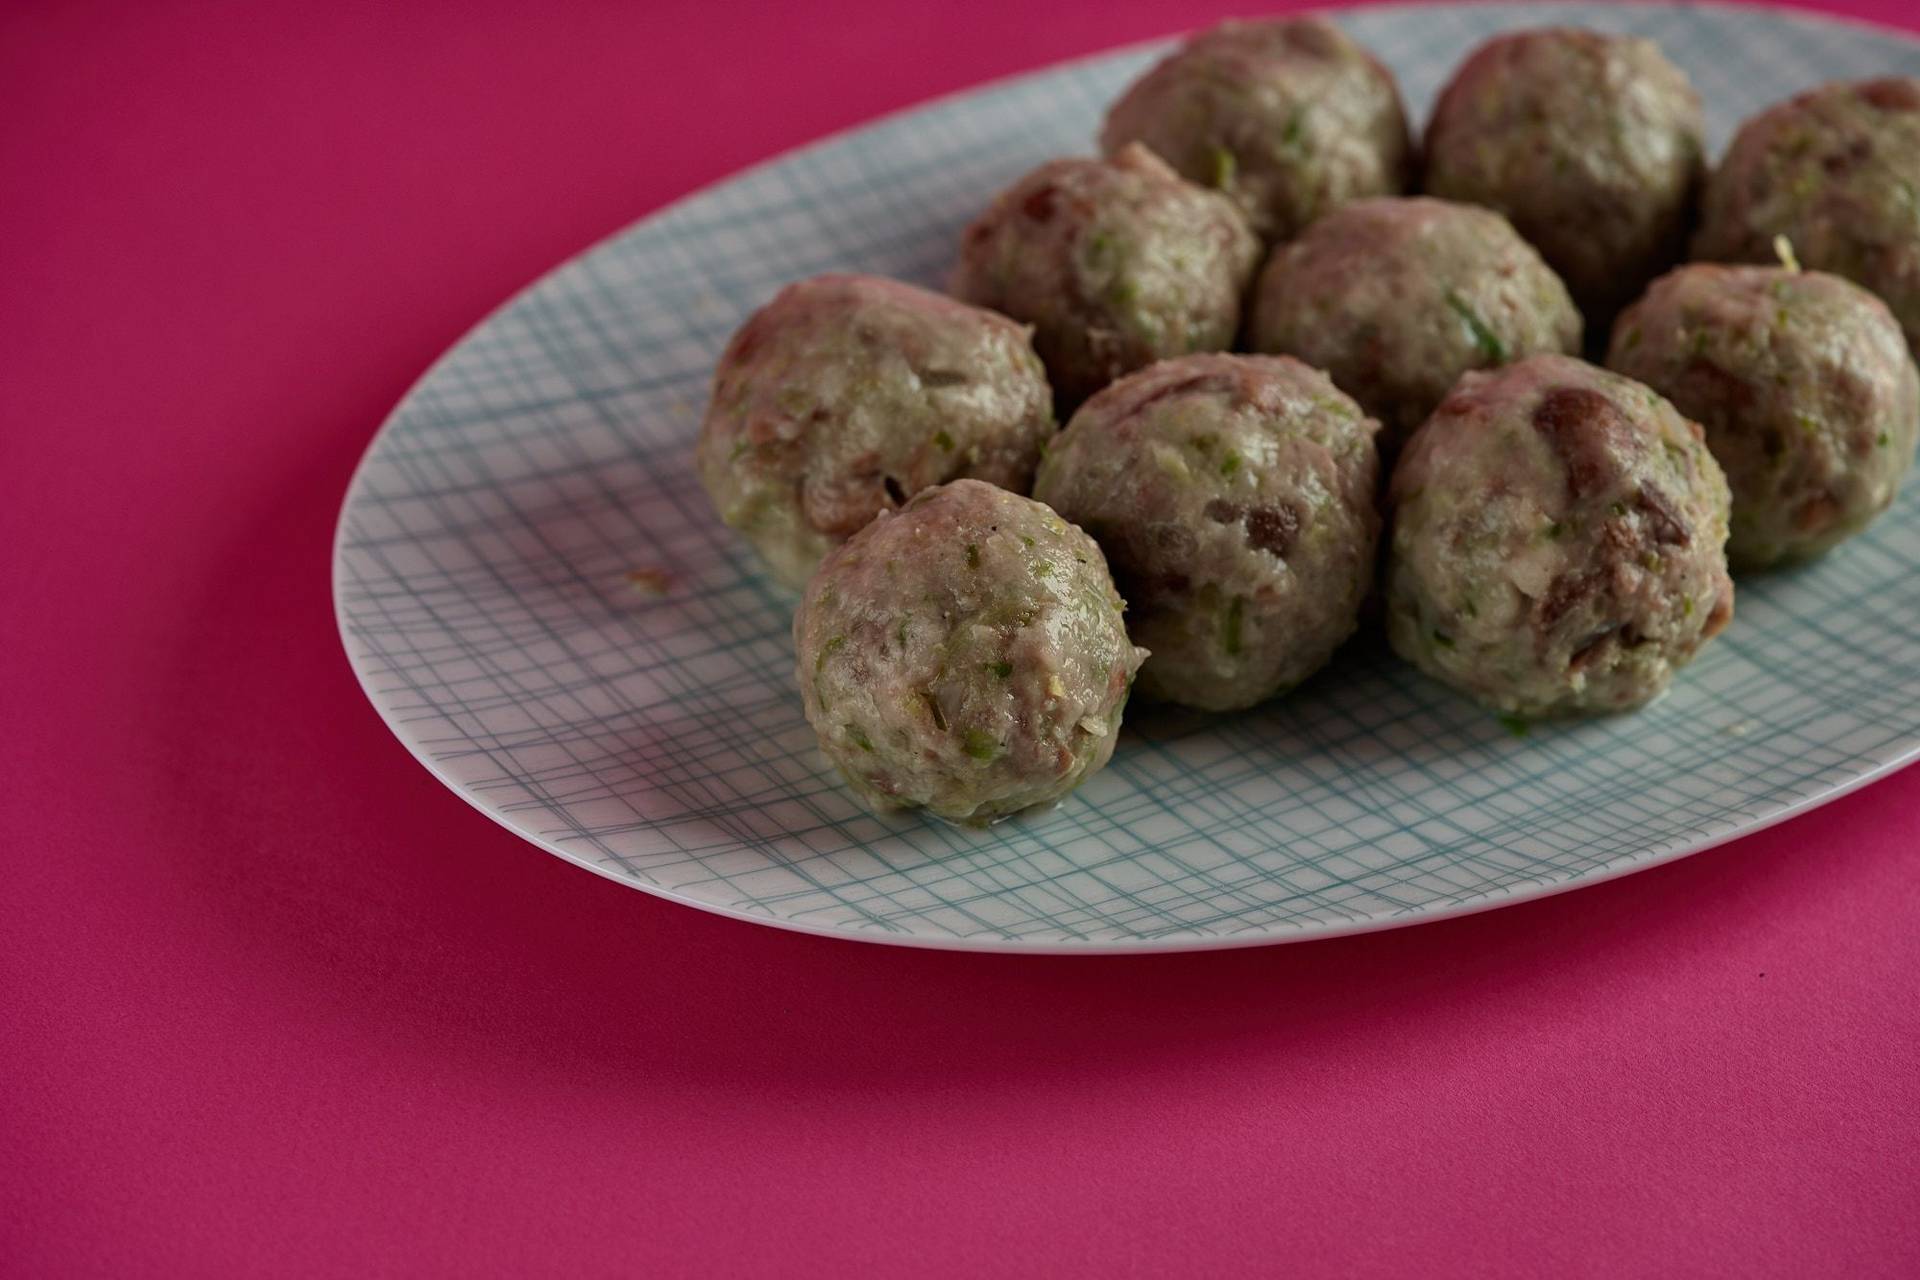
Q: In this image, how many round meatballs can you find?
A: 10